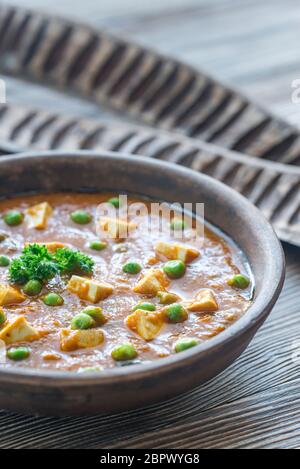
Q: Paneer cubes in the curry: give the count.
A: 11